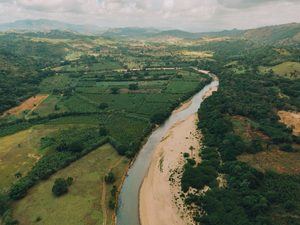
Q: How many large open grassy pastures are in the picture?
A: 2